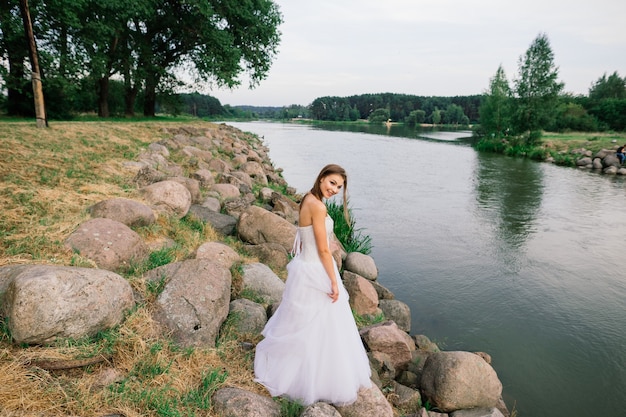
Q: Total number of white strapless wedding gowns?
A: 1